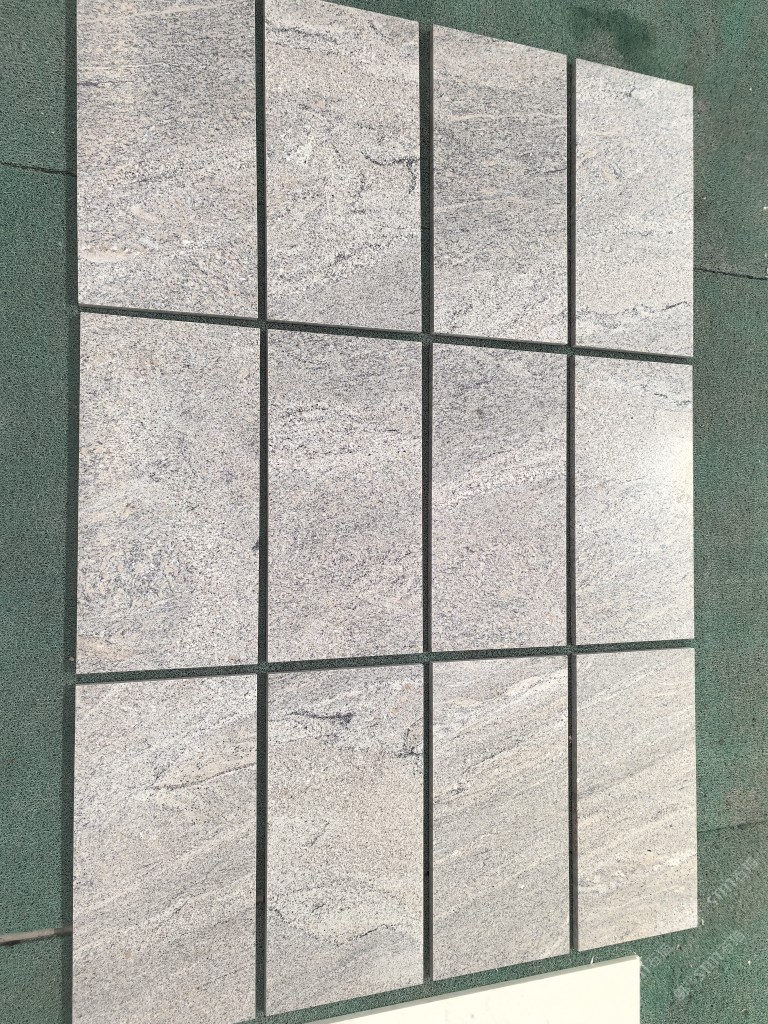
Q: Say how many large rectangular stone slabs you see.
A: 12